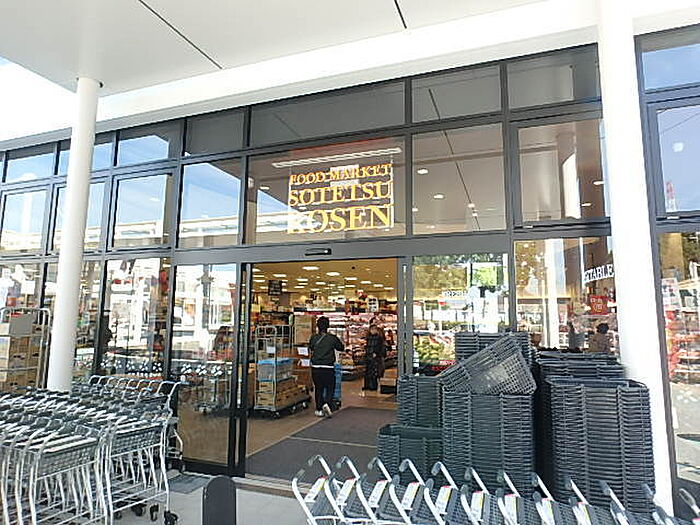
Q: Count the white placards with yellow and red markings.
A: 9